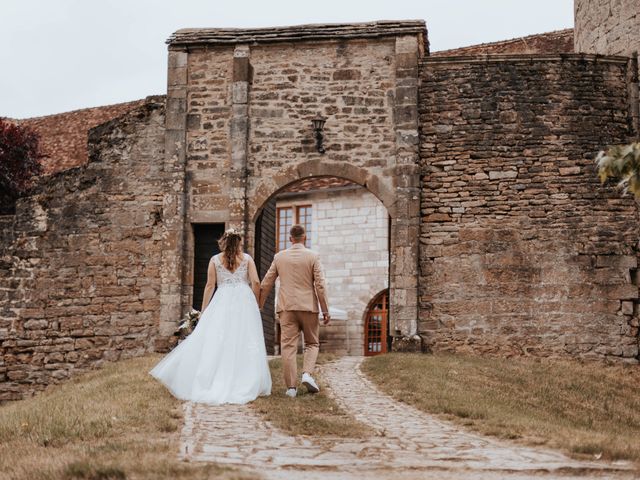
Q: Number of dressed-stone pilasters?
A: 3